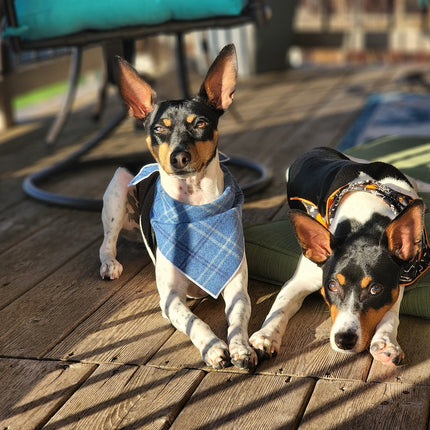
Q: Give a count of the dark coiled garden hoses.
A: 0